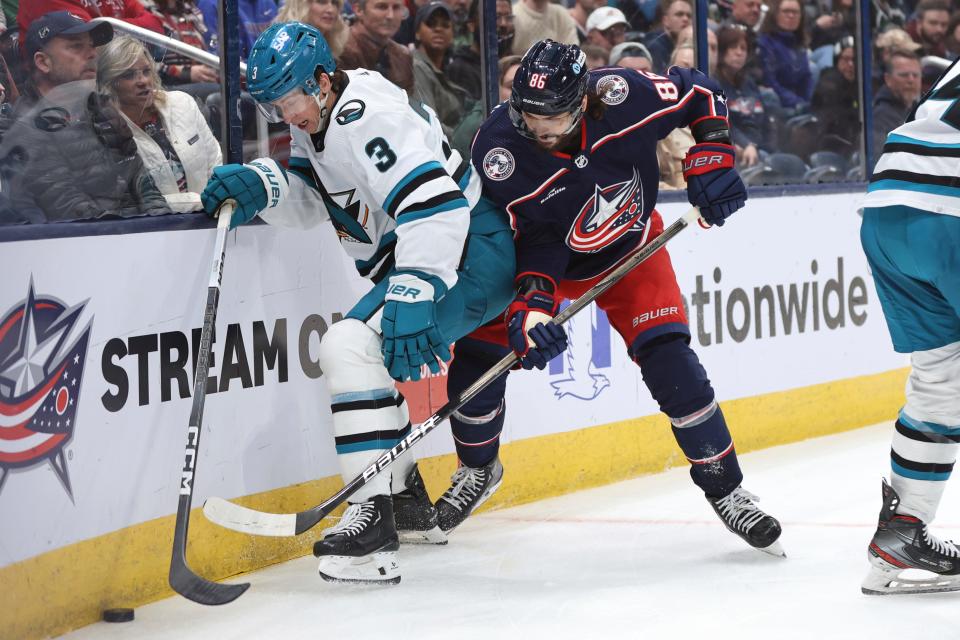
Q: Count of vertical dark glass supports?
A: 4